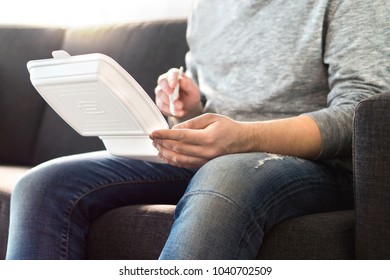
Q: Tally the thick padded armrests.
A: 1